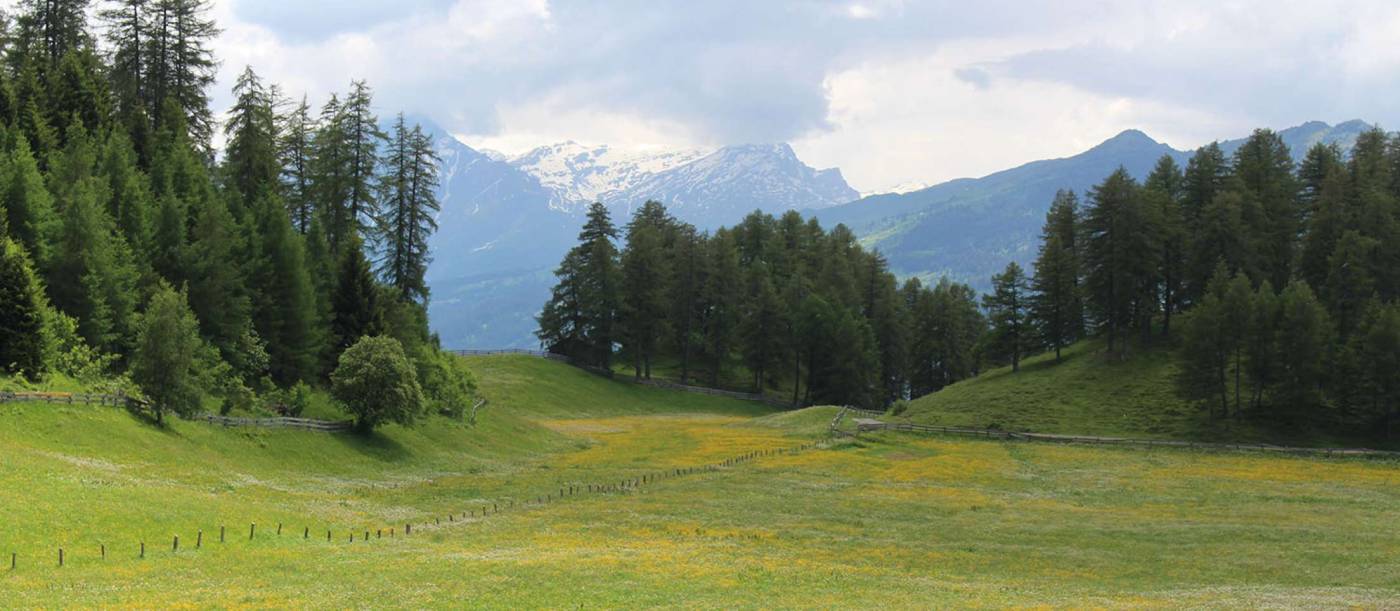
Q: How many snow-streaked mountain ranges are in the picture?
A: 1